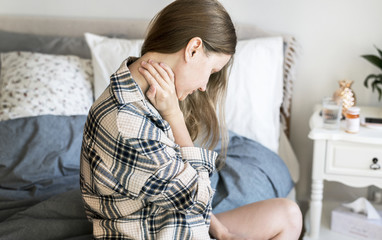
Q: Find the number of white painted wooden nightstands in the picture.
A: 1